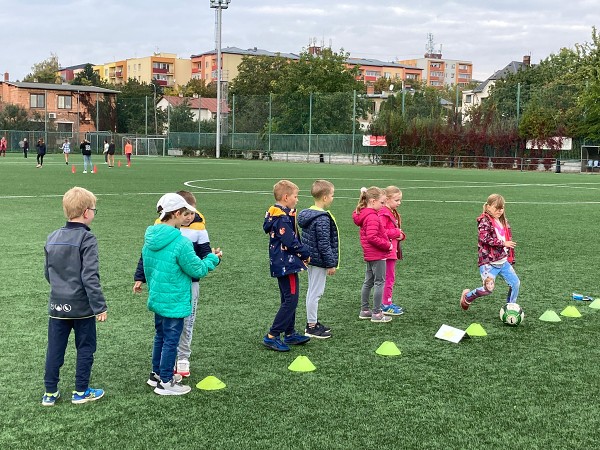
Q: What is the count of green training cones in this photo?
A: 7